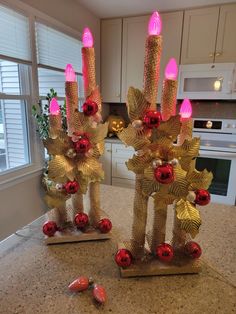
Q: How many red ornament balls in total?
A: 12